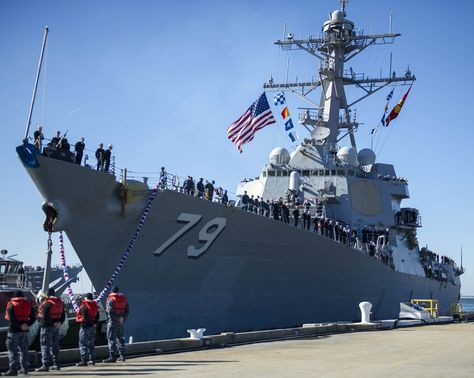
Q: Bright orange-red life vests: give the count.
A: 4